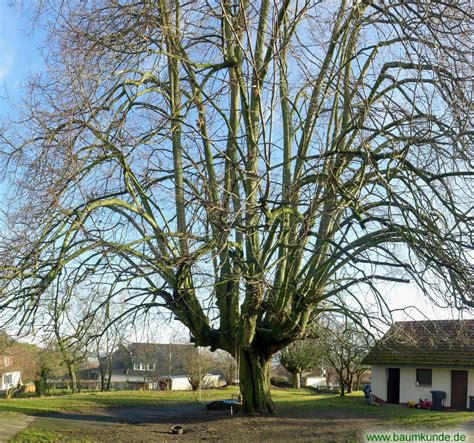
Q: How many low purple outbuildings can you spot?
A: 0